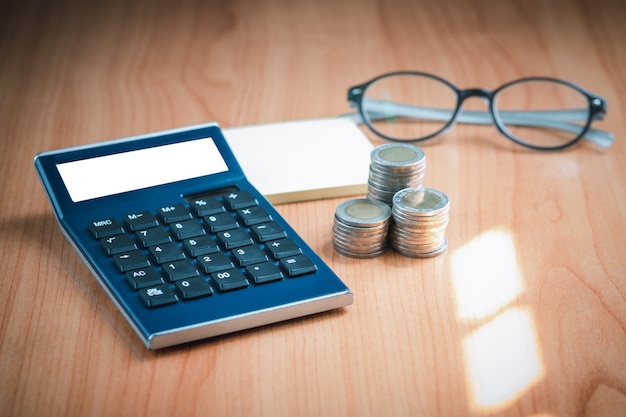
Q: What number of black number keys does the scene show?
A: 11